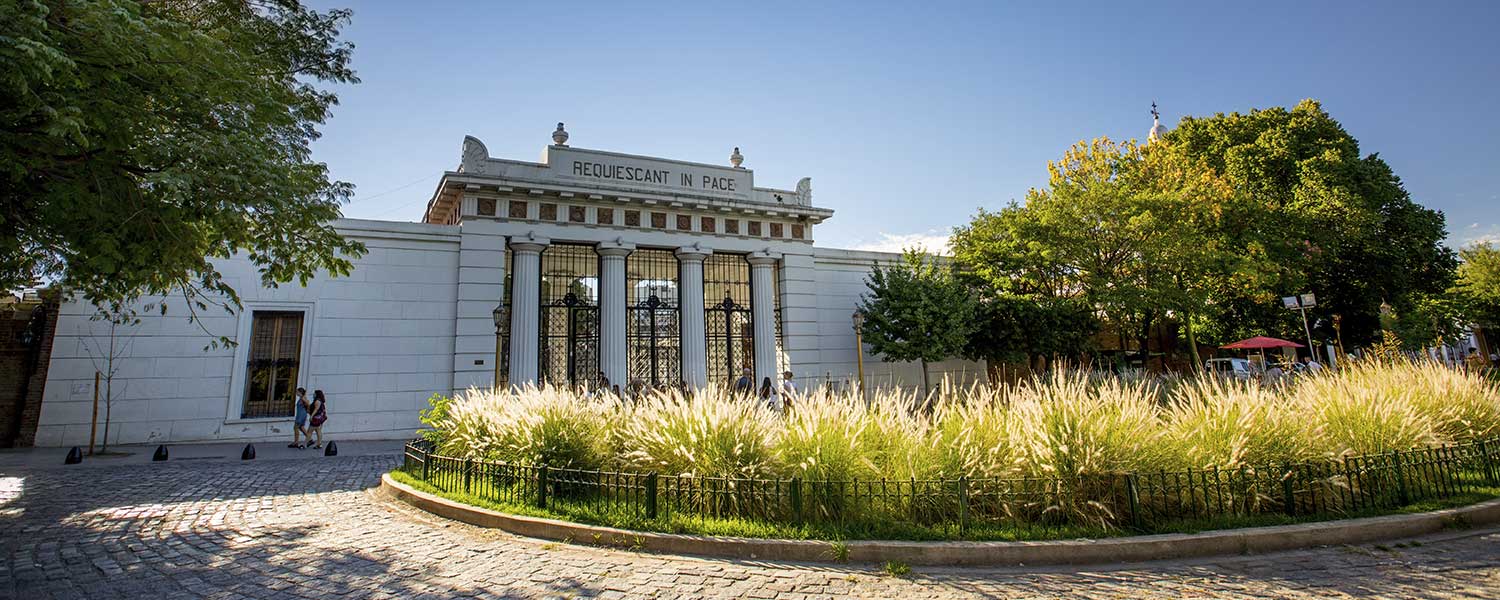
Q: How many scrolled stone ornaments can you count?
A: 2